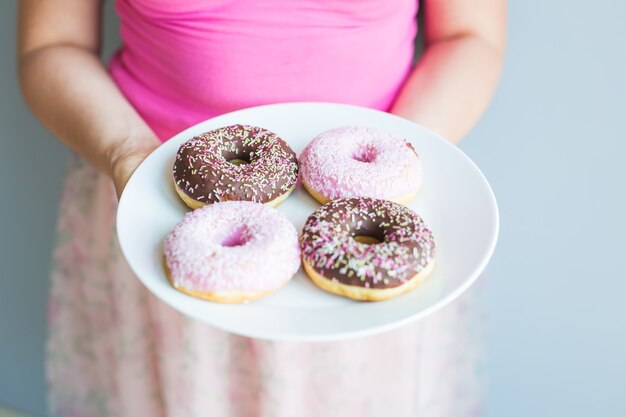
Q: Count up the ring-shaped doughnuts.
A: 4